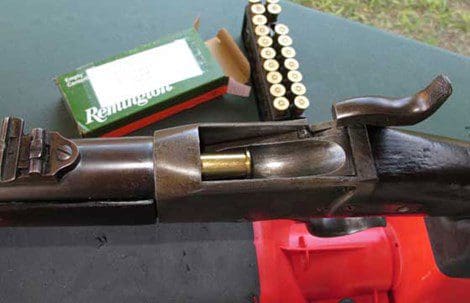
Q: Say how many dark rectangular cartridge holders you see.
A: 1